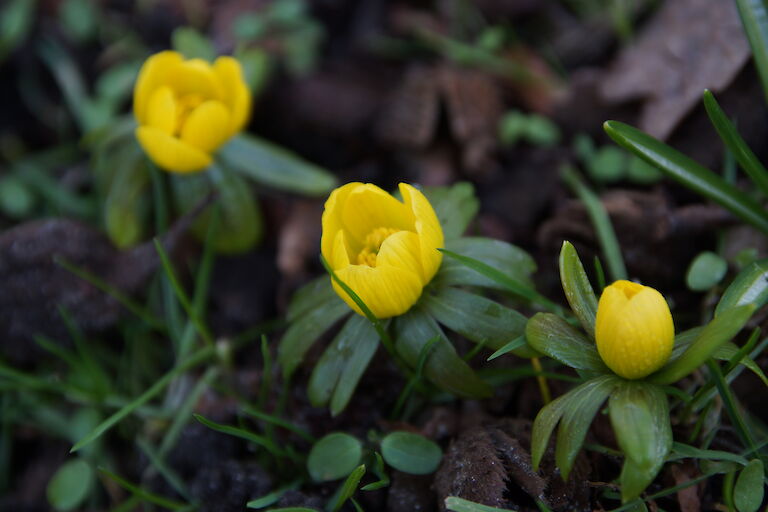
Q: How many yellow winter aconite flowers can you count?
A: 3